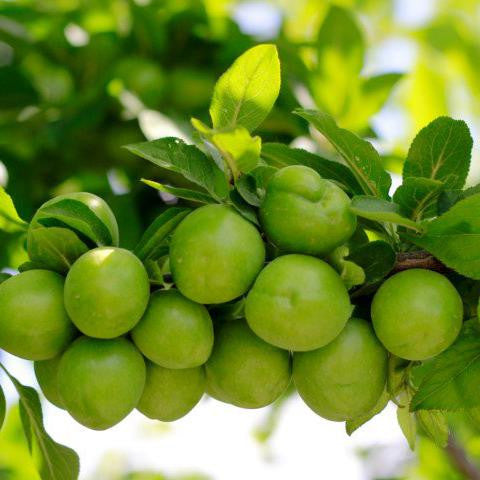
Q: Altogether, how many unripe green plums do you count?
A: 13